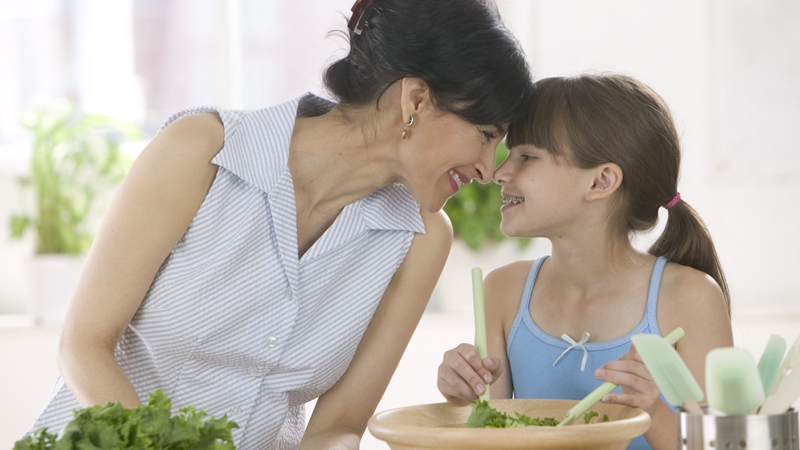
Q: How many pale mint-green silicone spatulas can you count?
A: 3